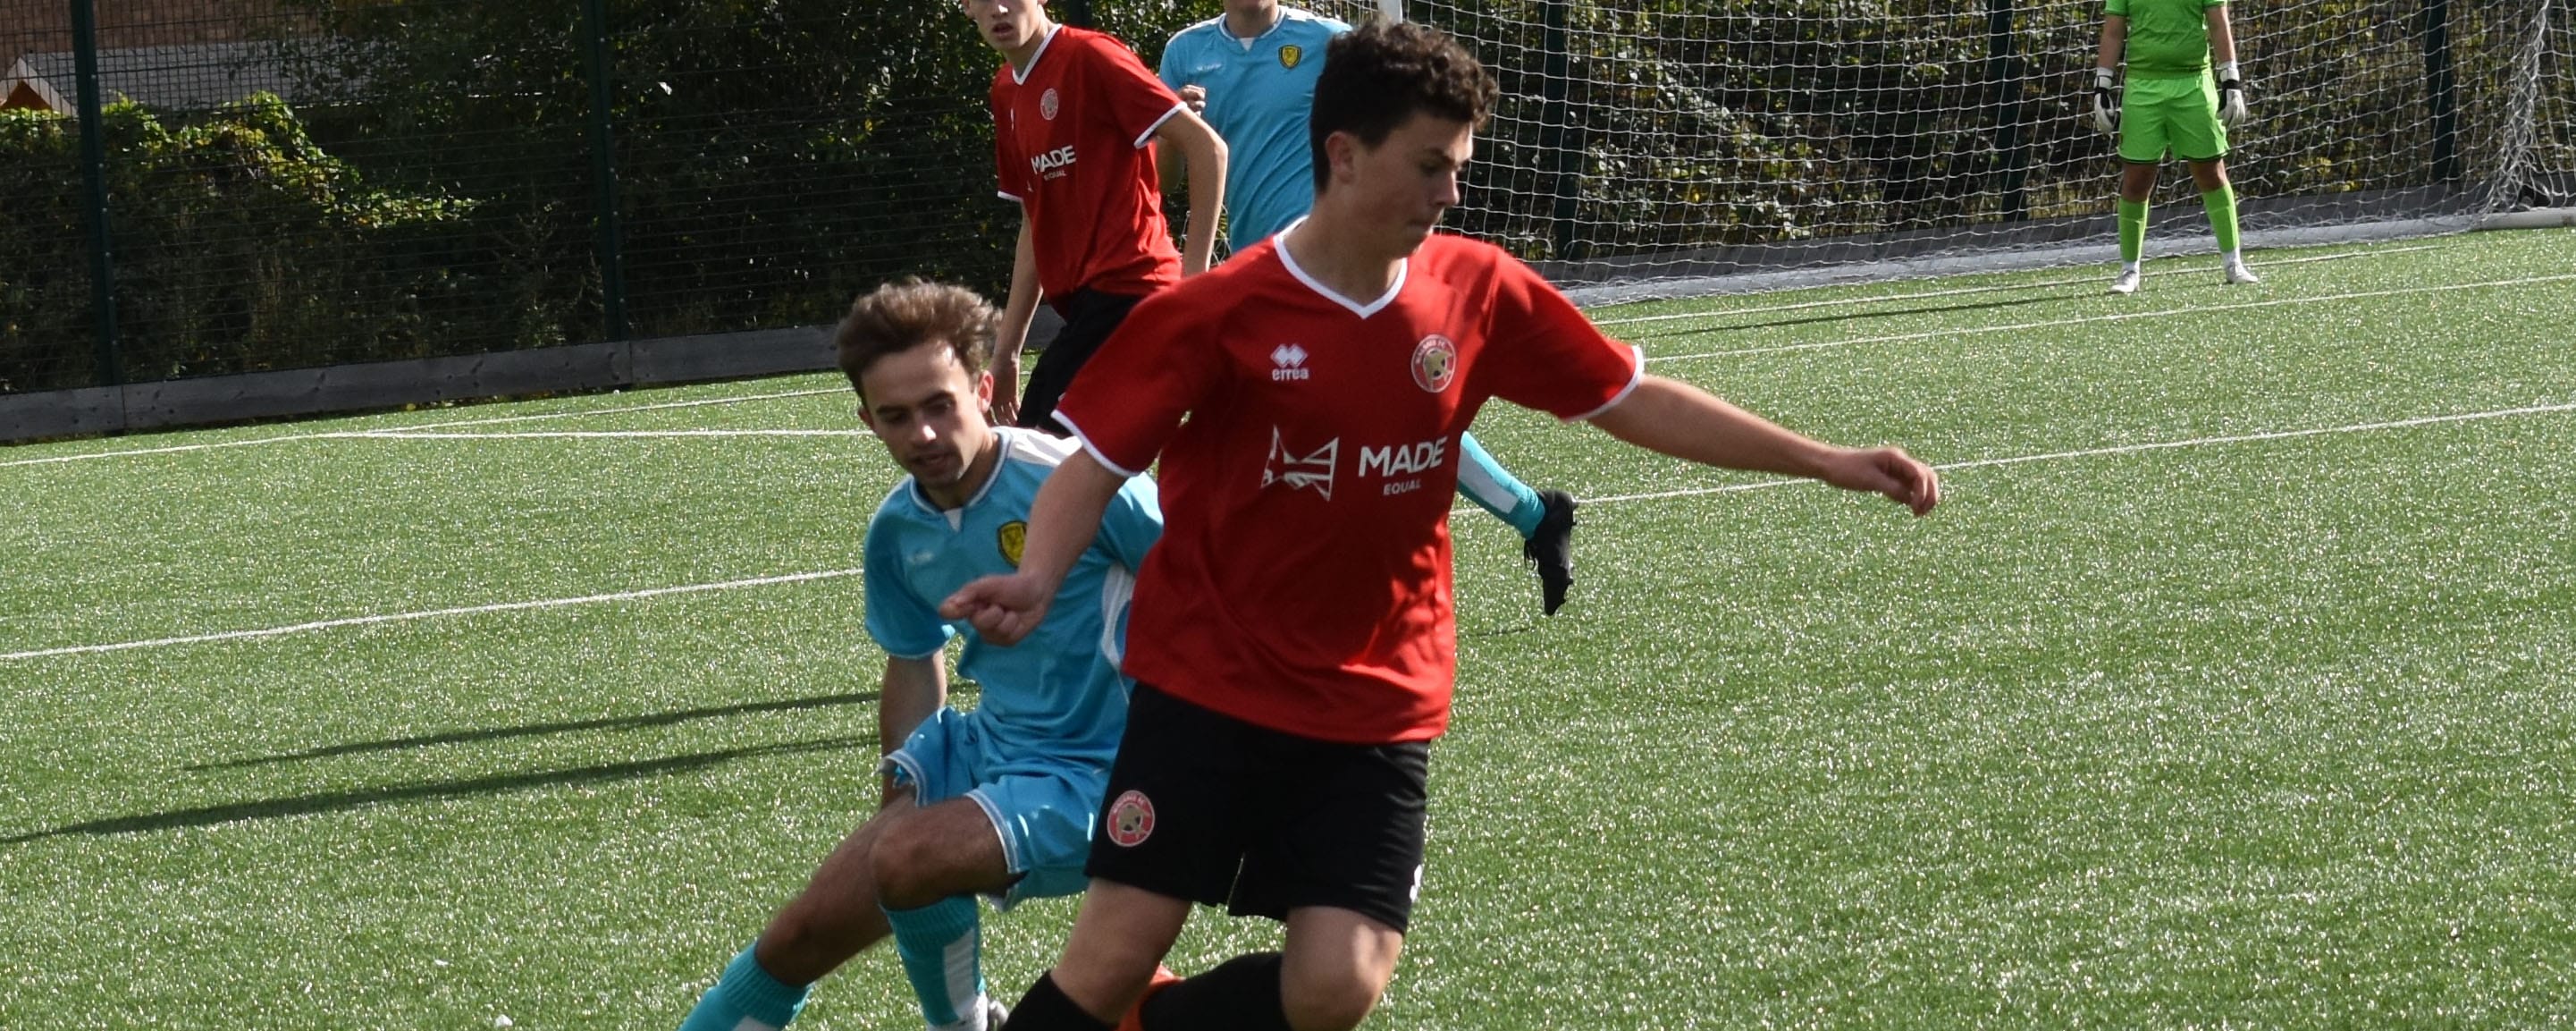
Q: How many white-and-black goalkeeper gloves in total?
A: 2